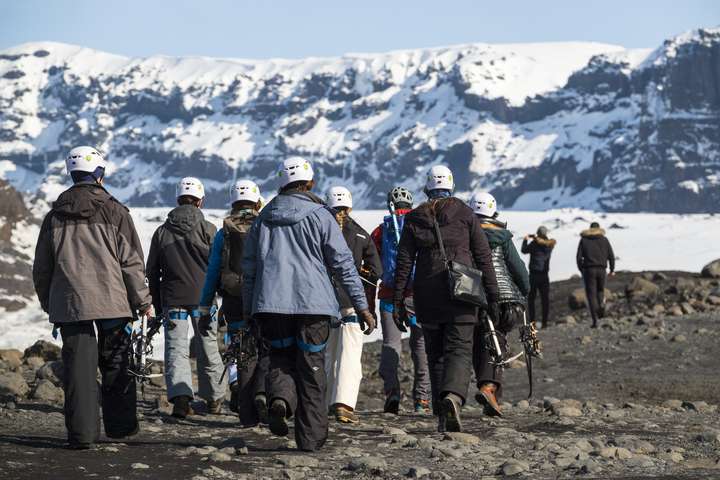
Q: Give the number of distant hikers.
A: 2